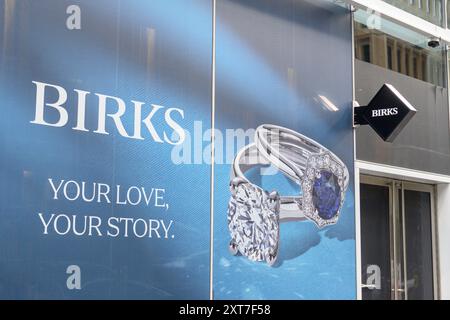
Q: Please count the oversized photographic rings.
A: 2